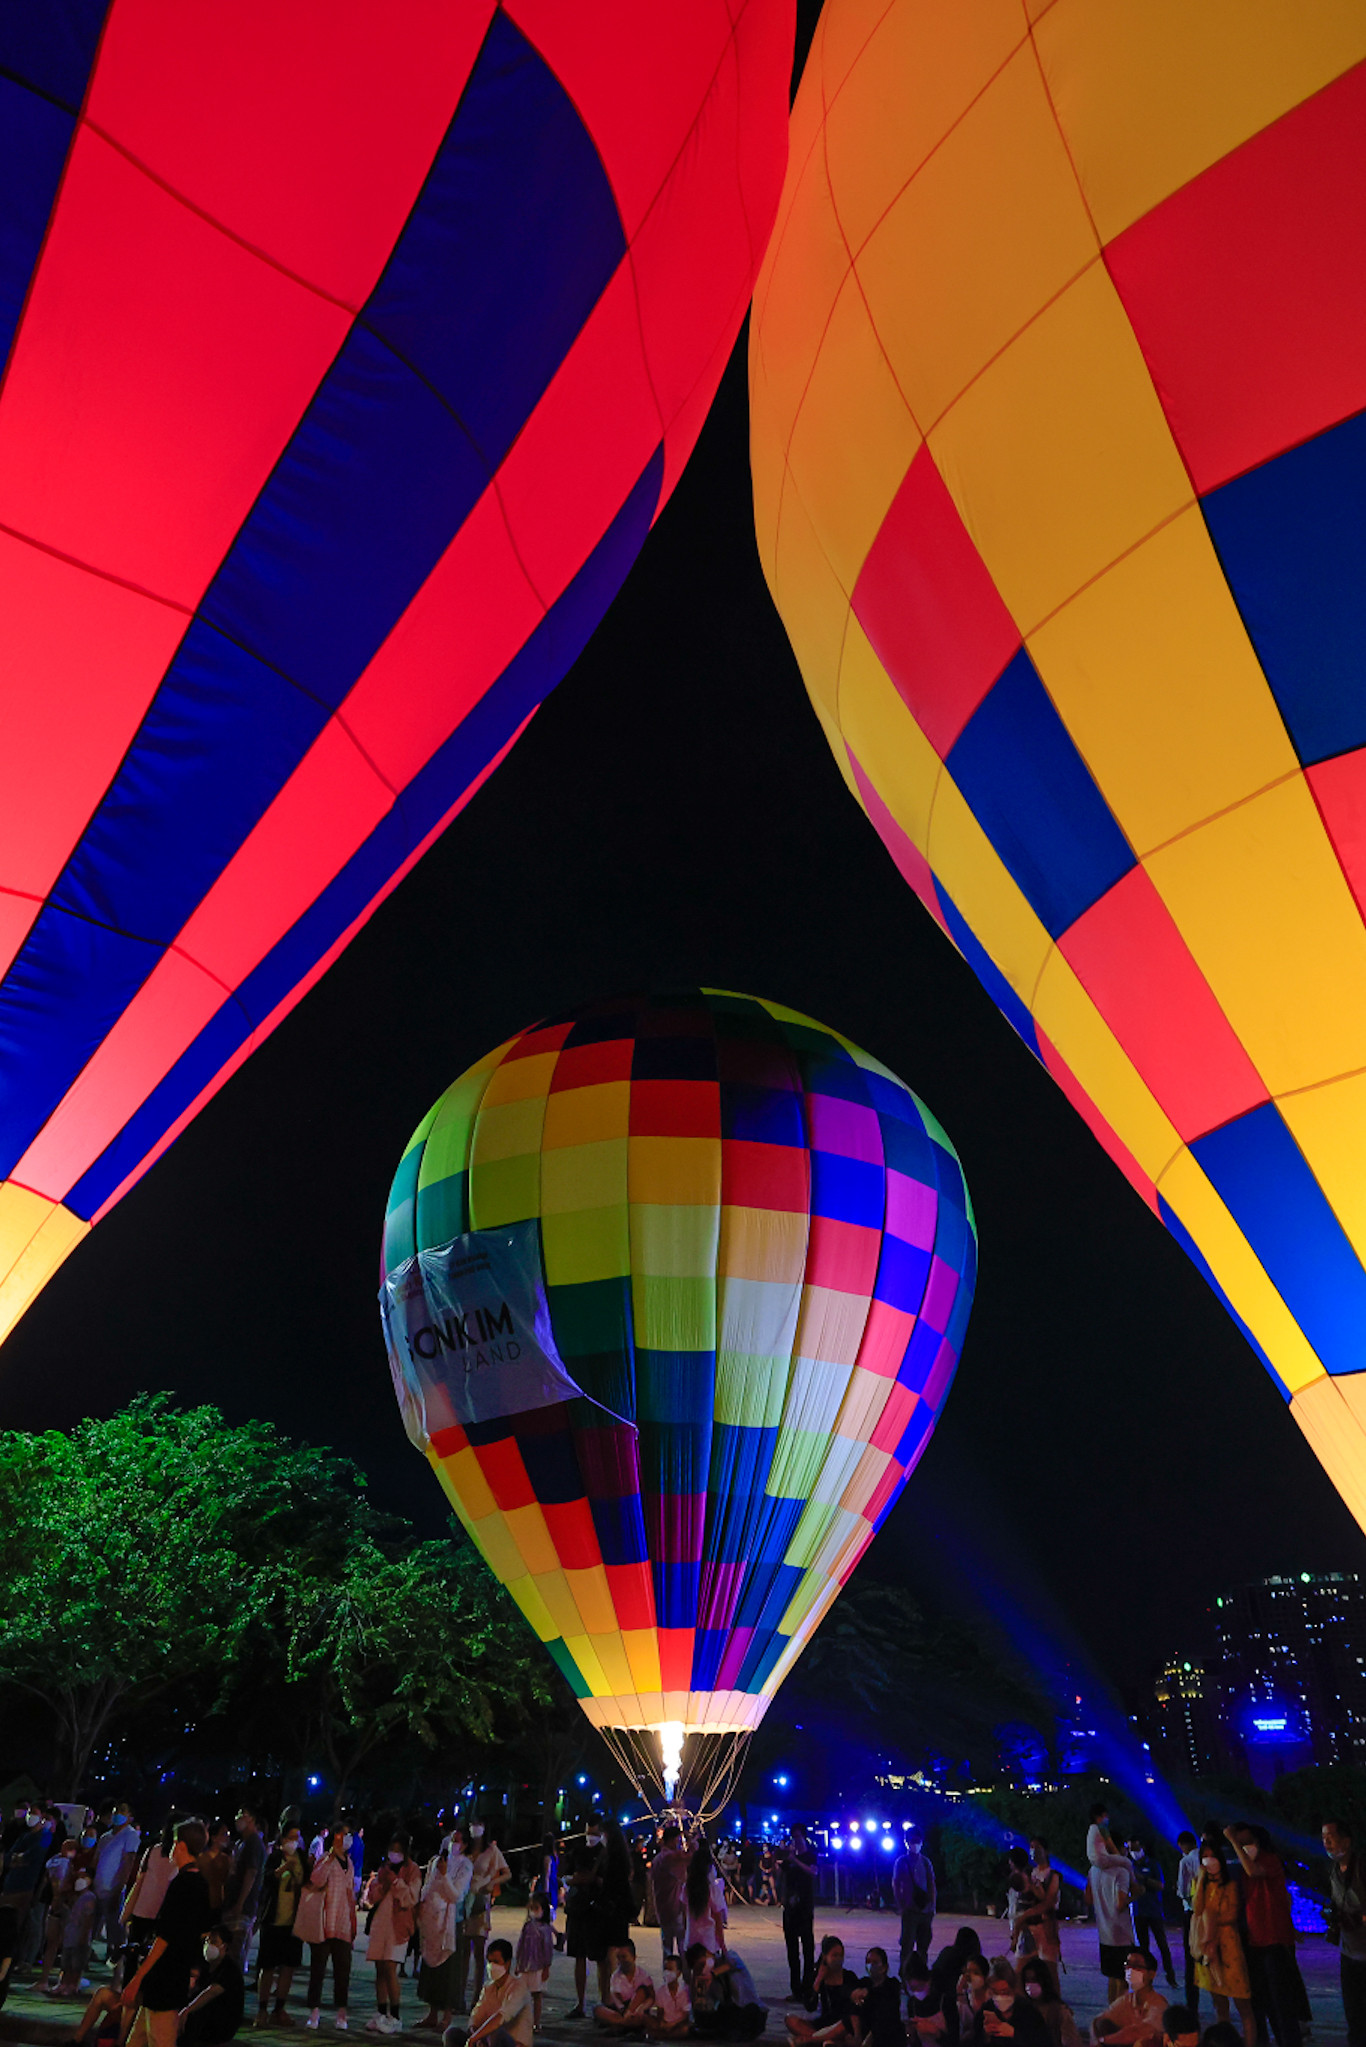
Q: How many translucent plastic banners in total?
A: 1